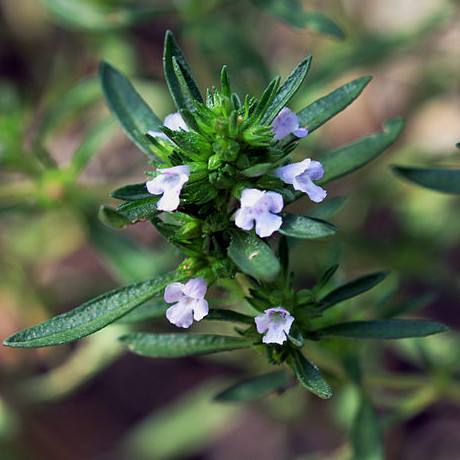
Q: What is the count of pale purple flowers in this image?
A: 7